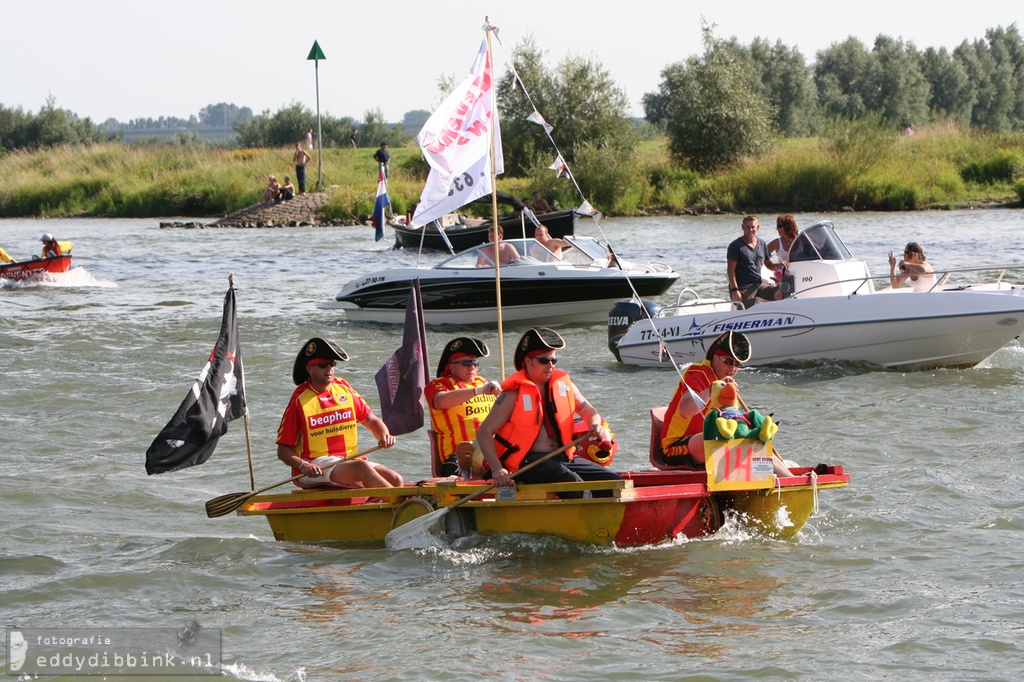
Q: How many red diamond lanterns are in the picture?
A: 0